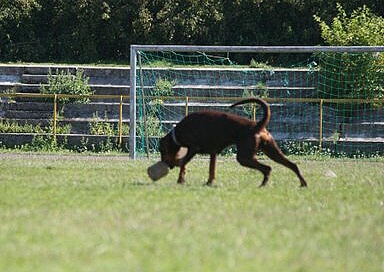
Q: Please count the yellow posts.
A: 5